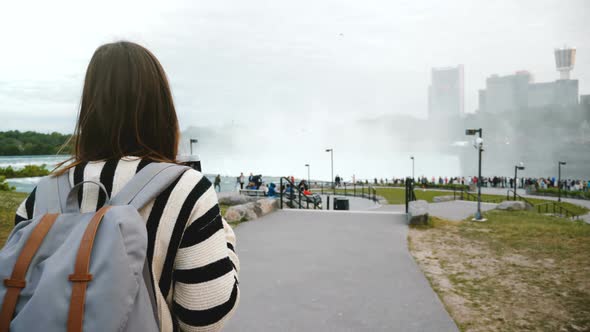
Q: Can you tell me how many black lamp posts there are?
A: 7